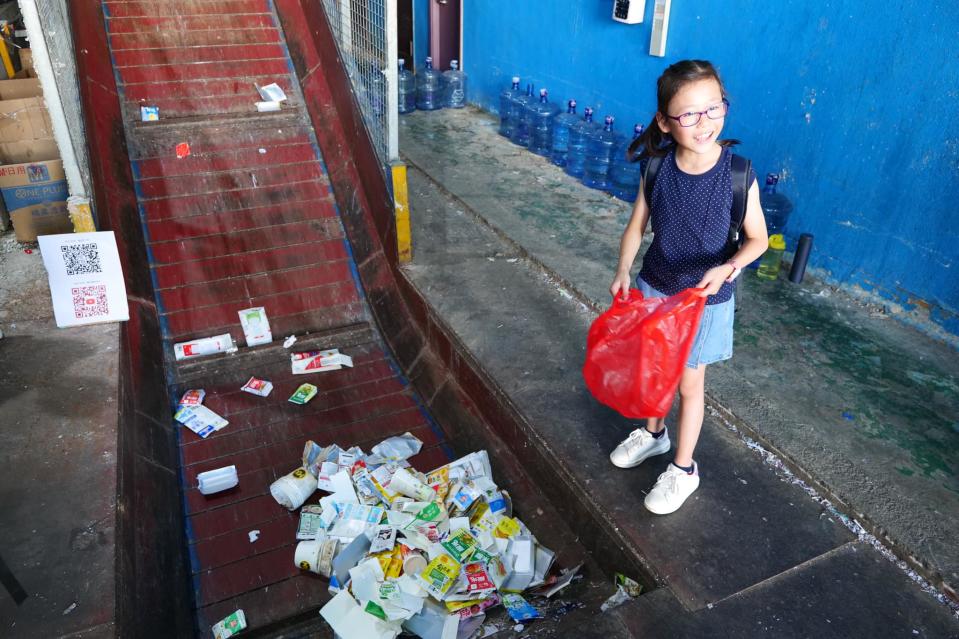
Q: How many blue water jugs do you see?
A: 11